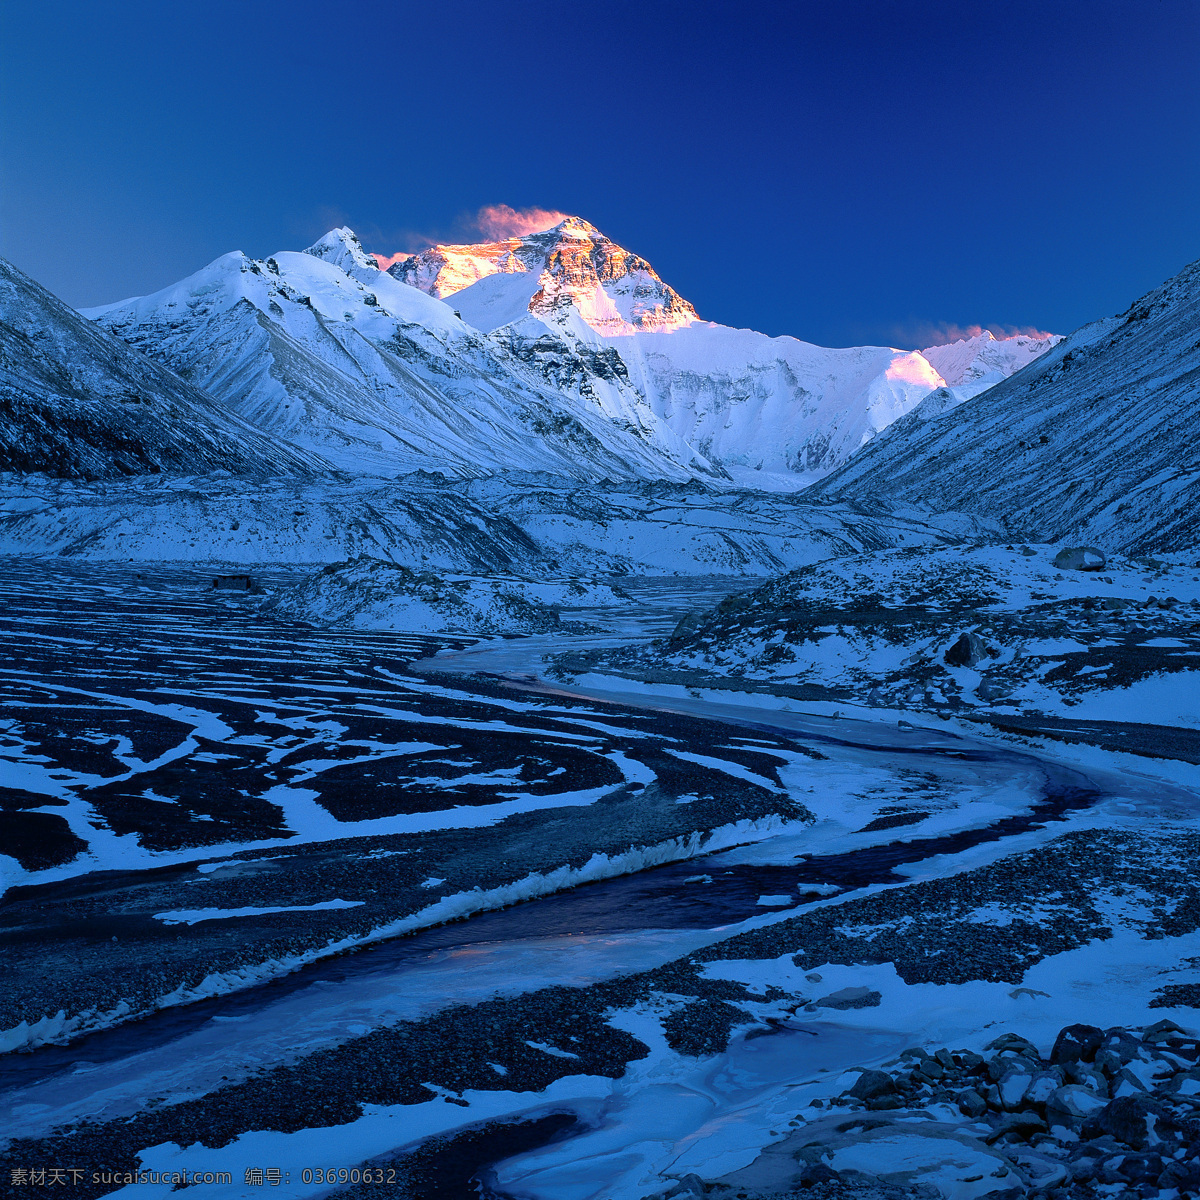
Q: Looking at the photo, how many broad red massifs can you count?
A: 1